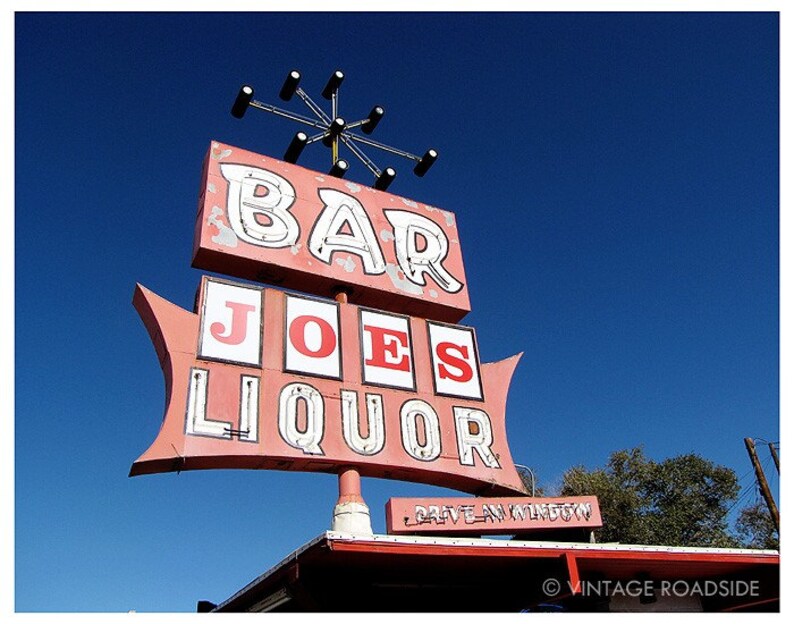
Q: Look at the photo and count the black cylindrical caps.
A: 9